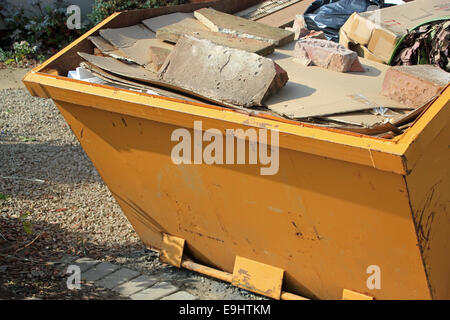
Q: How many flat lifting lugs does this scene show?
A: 3